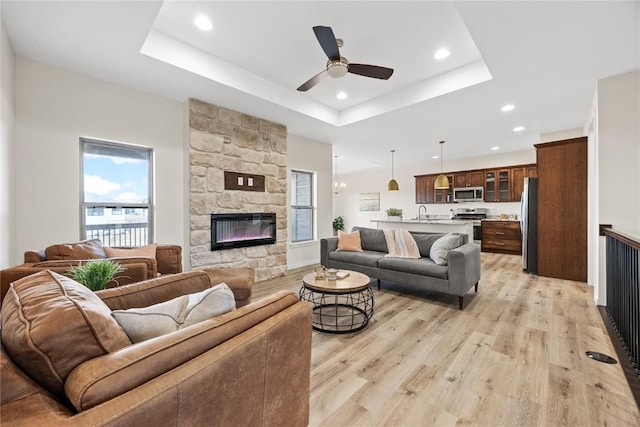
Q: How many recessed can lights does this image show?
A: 7